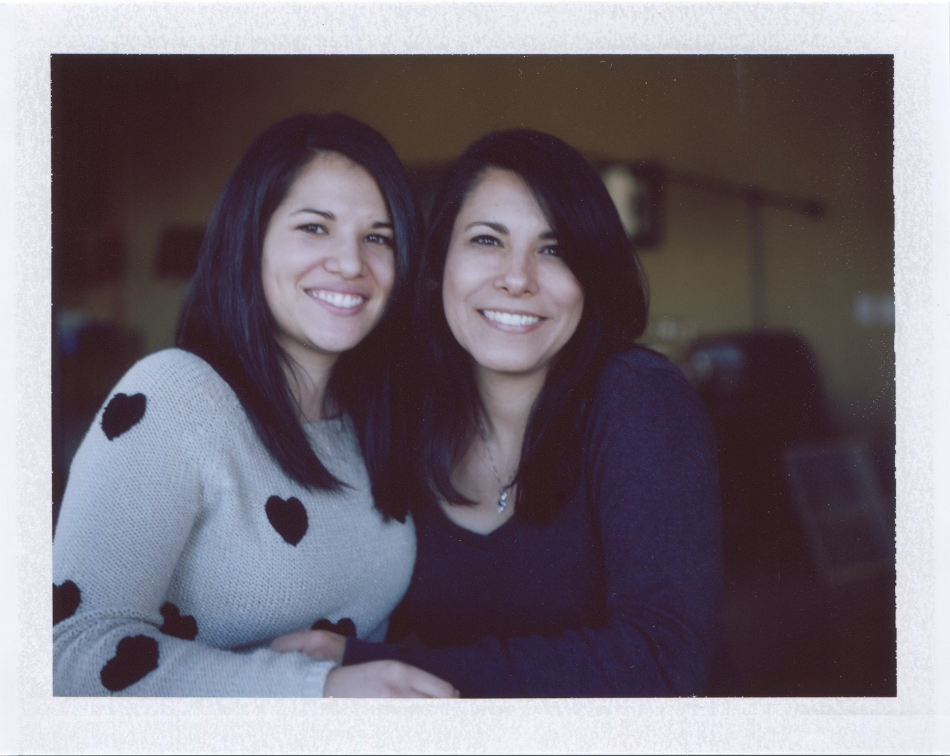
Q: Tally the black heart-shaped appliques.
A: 6